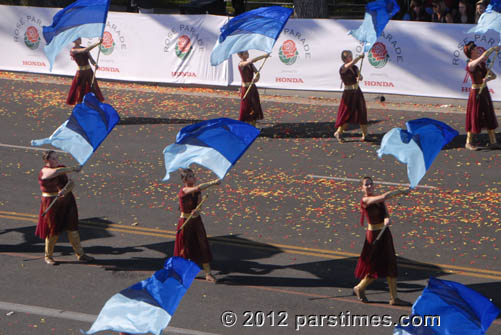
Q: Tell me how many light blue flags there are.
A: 9